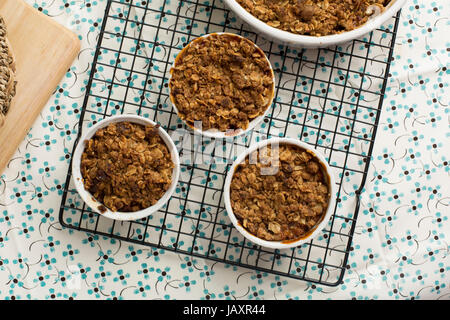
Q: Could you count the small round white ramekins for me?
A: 3